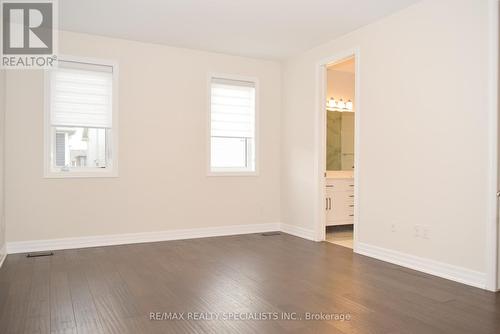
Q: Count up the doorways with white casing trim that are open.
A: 1